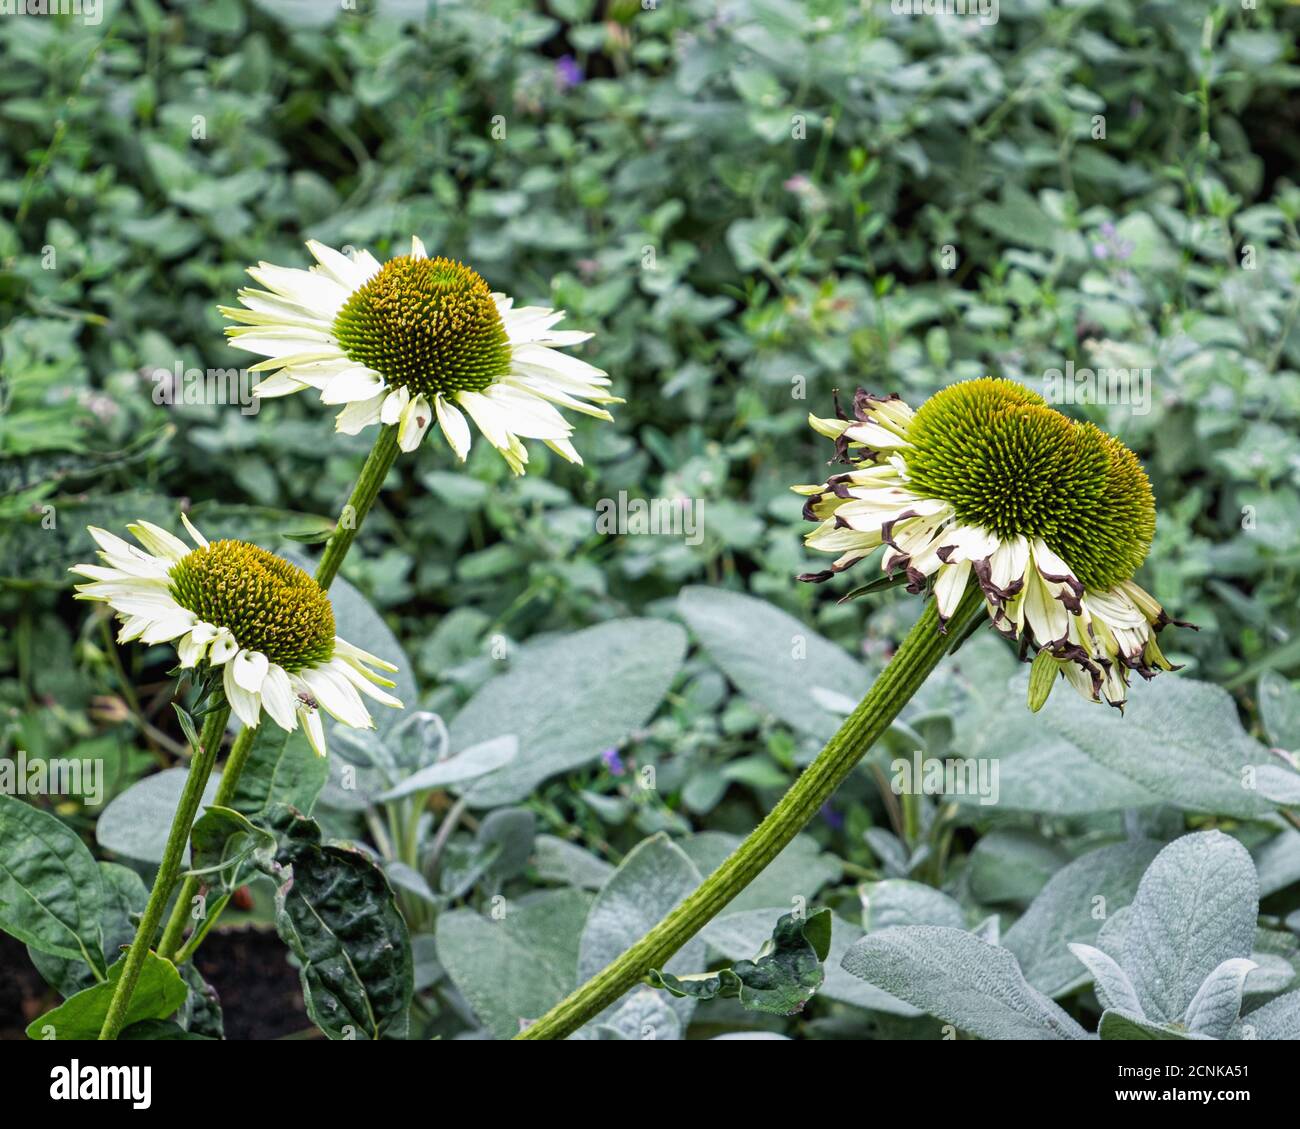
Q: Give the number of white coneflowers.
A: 3